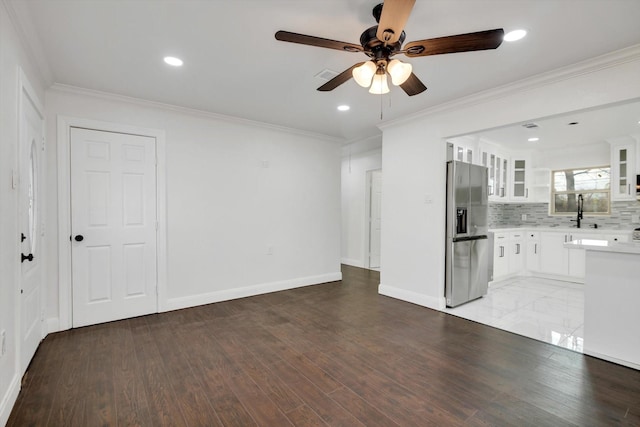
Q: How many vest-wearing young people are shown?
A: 0